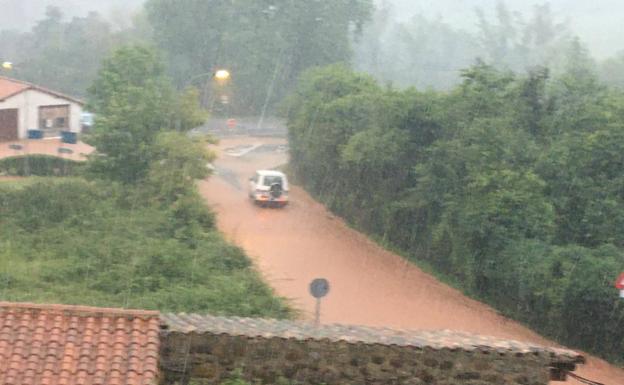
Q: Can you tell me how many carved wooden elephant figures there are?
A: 0